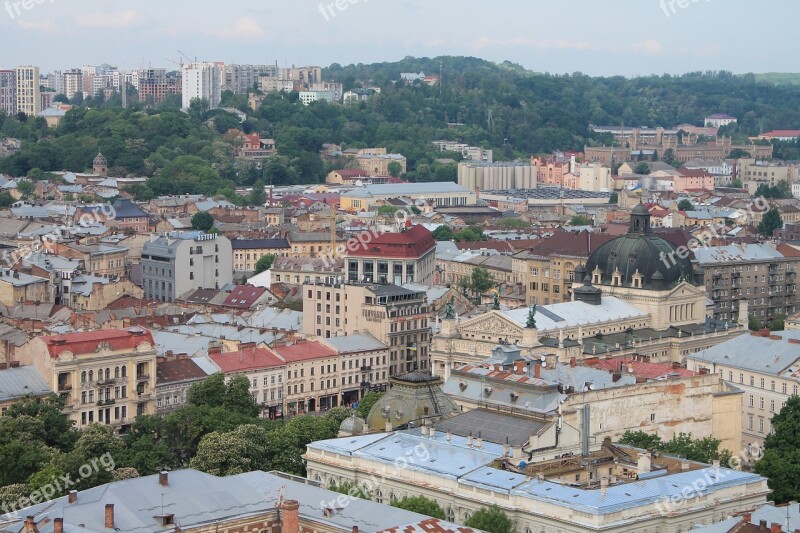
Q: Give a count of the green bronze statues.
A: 3